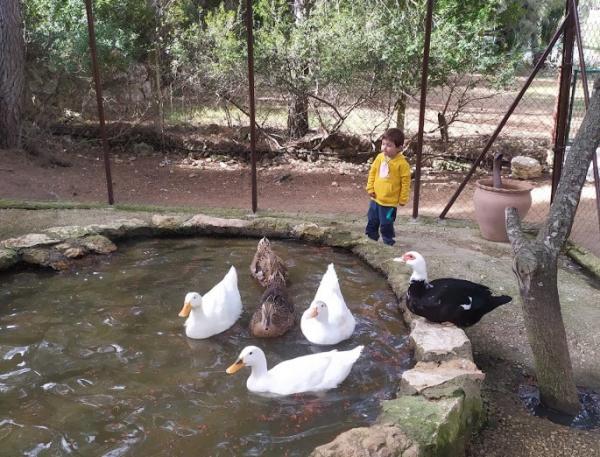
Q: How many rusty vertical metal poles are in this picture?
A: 4